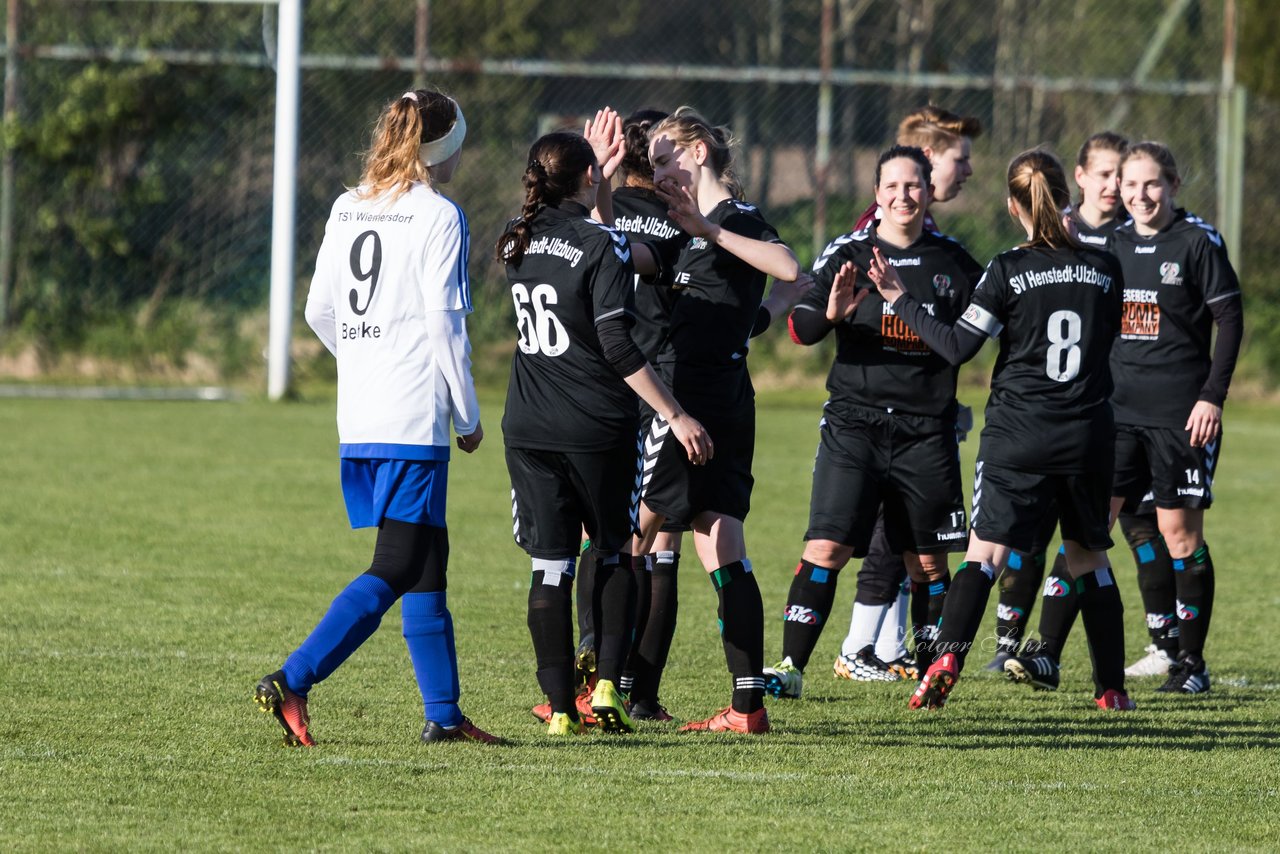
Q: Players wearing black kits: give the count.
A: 7